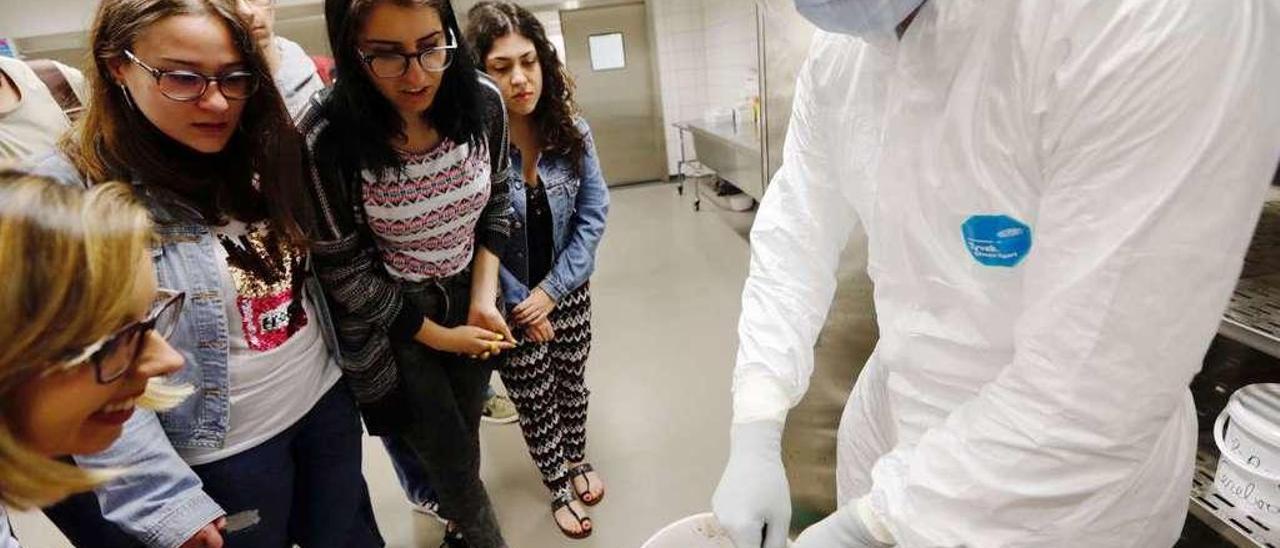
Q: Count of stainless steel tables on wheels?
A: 1